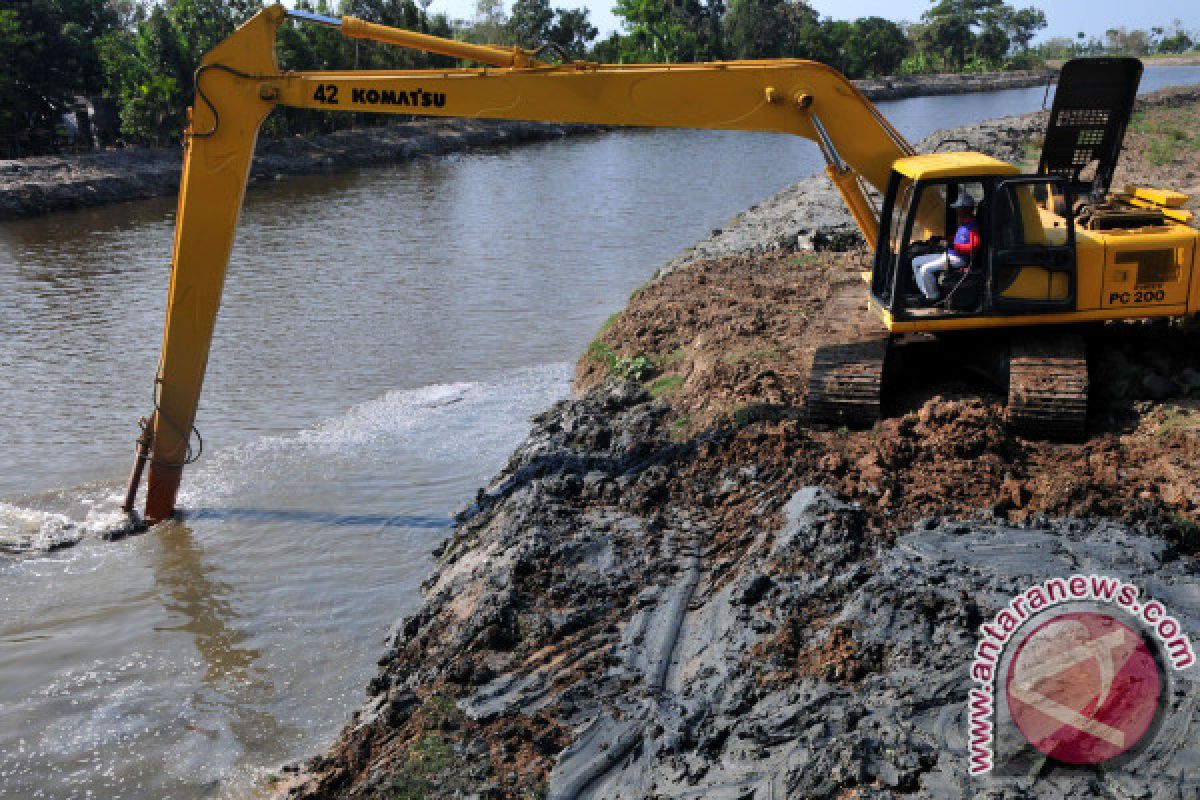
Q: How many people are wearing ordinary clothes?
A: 1